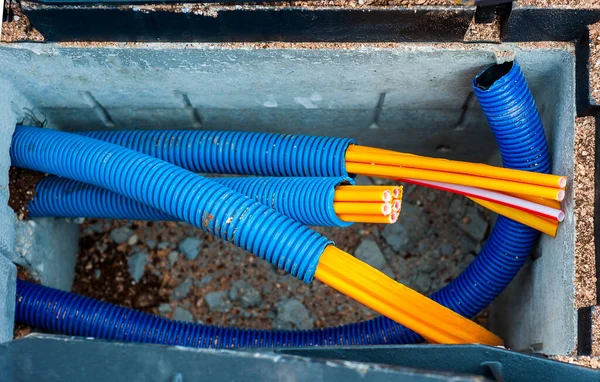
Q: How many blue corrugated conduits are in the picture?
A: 4